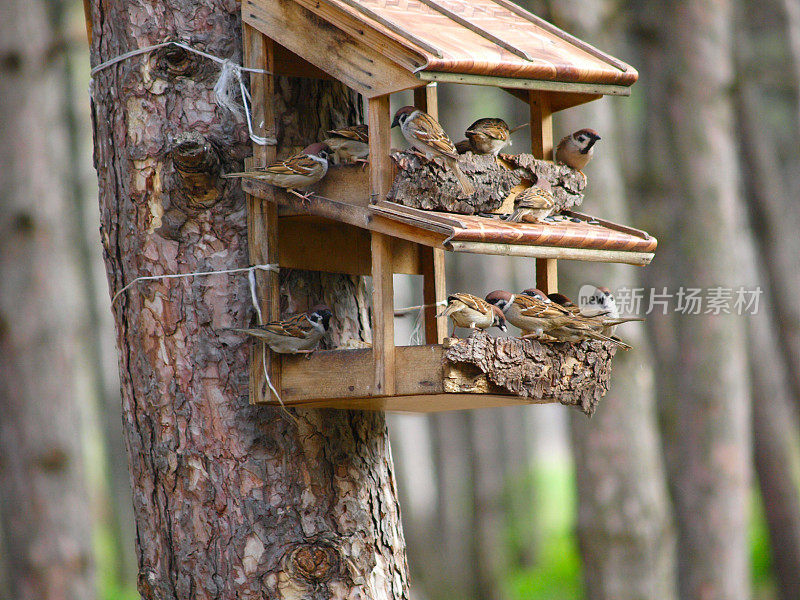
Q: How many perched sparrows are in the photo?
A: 12